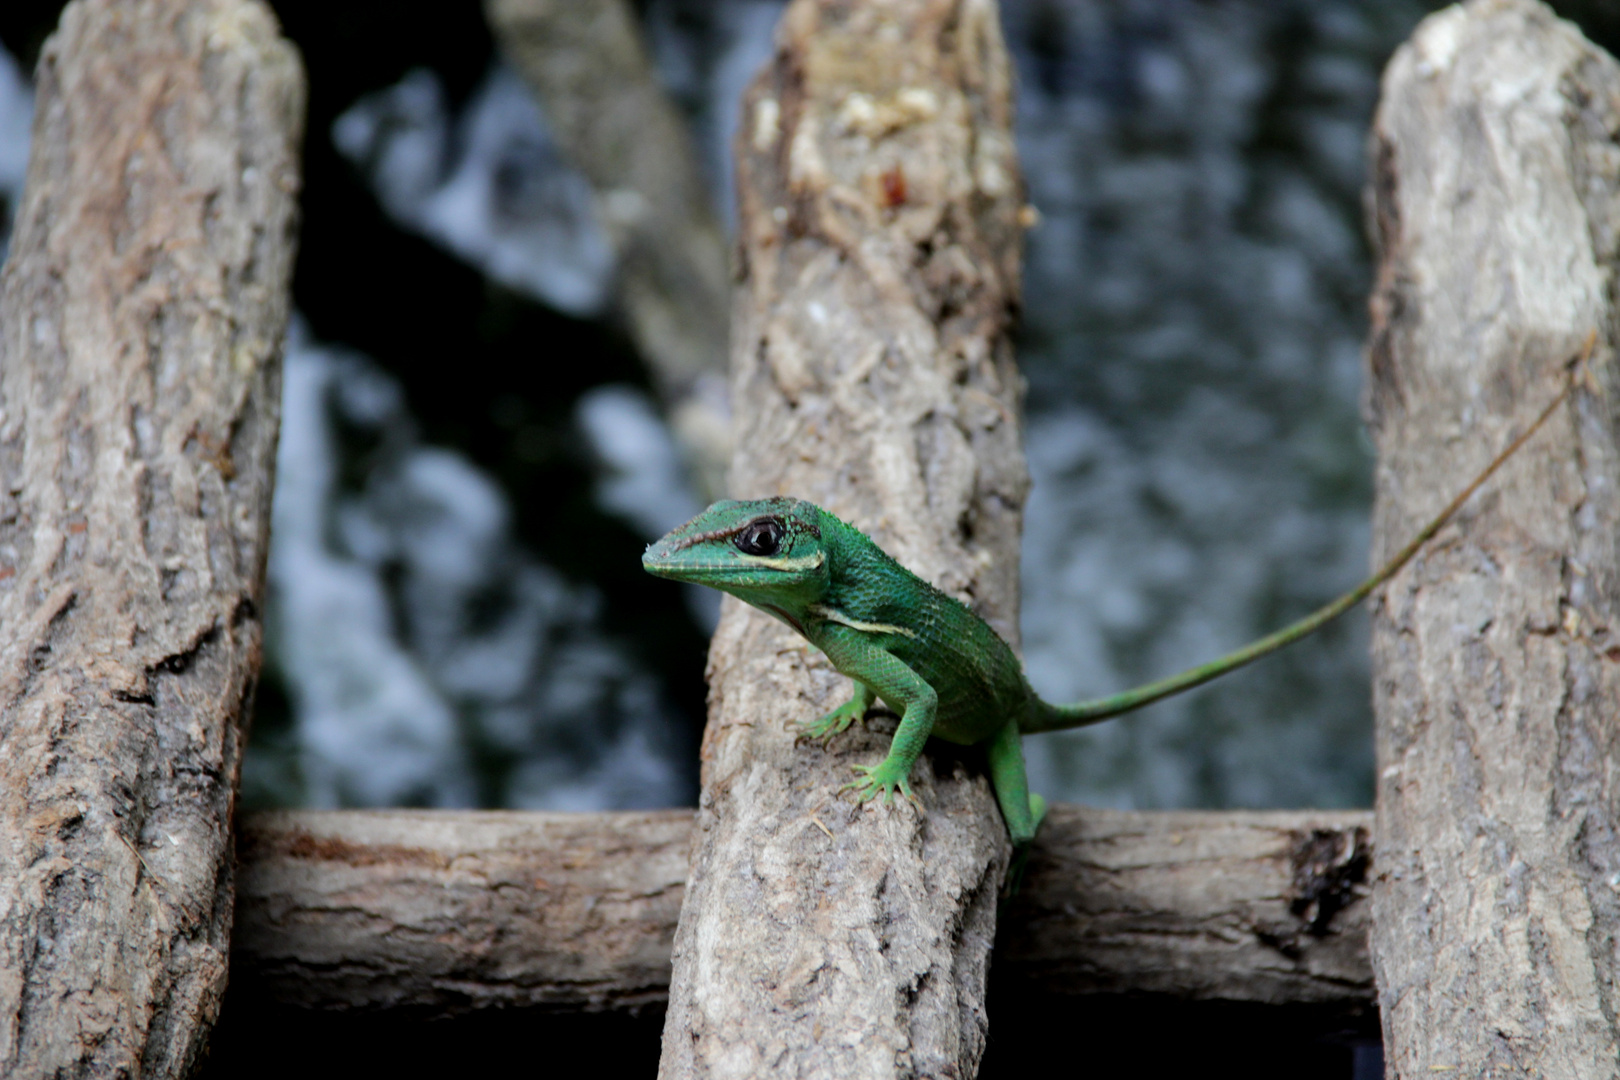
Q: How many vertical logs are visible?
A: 3